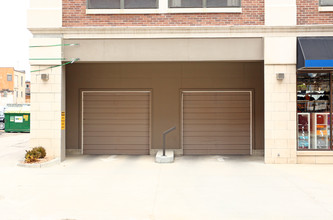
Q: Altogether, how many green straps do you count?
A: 3